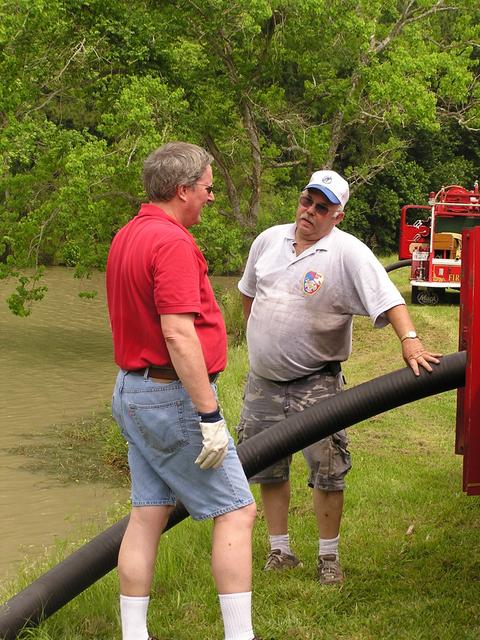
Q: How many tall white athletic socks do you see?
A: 2